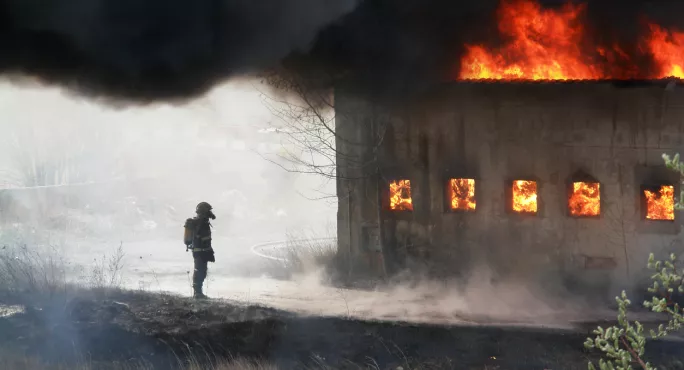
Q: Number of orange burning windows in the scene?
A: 5